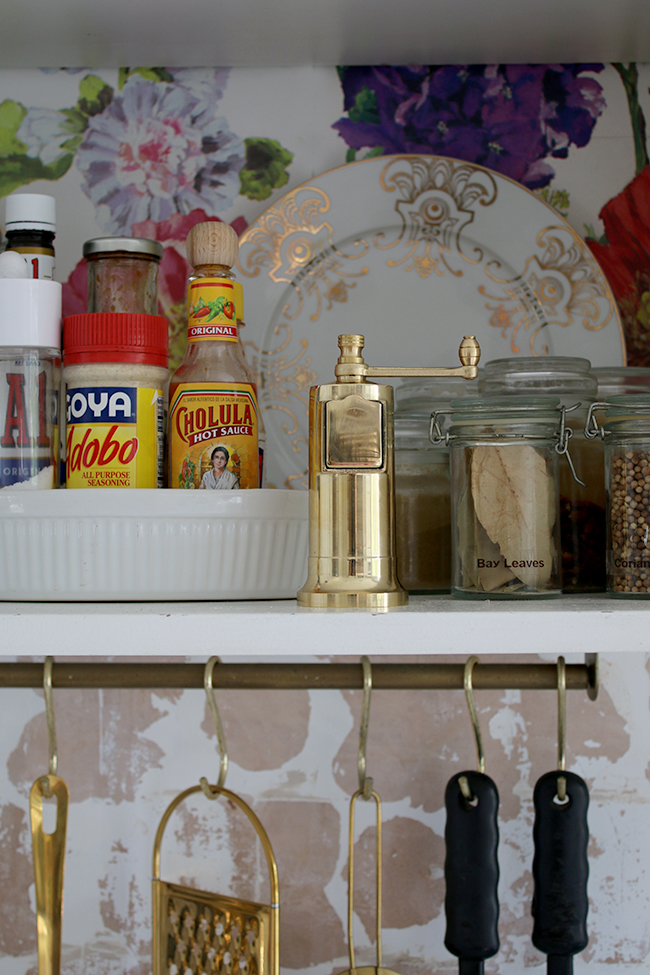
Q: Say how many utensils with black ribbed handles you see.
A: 2